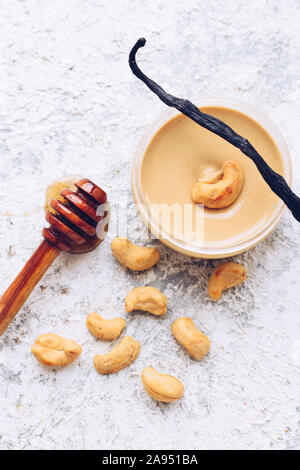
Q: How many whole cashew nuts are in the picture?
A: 9